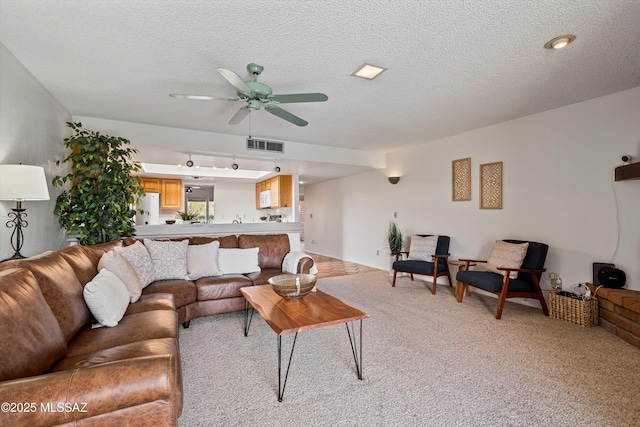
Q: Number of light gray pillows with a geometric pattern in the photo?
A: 2